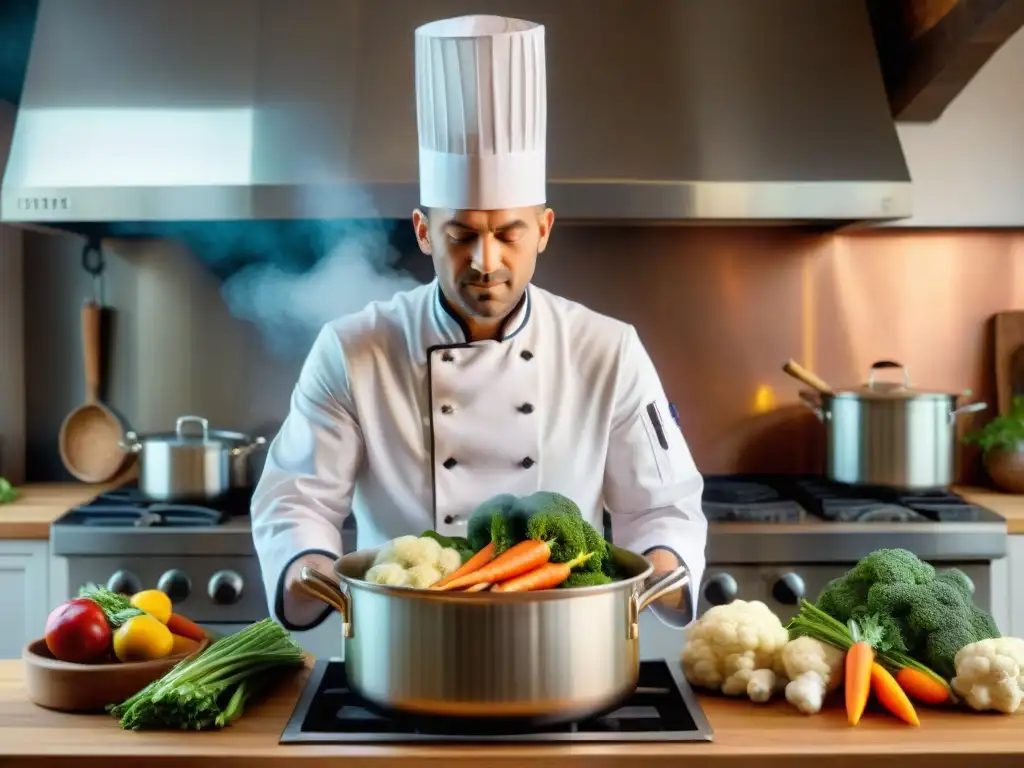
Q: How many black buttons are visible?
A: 7